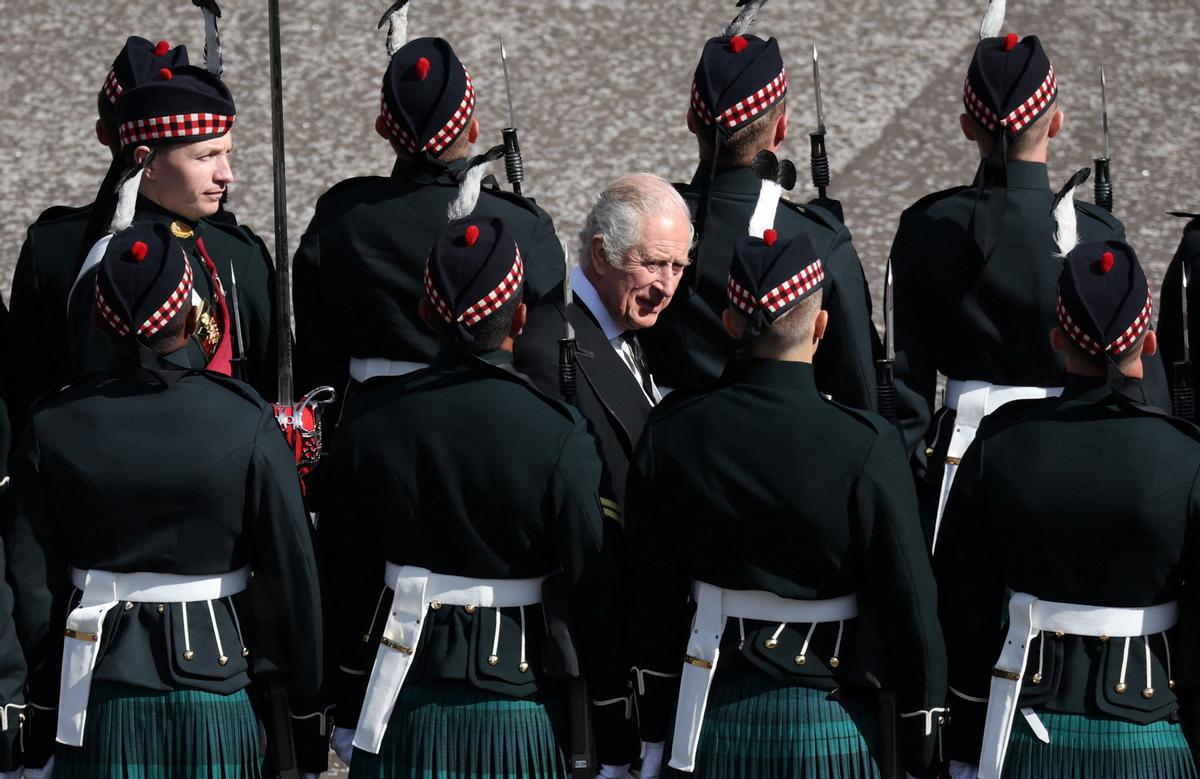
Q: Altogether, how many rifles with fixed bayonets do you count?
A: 7